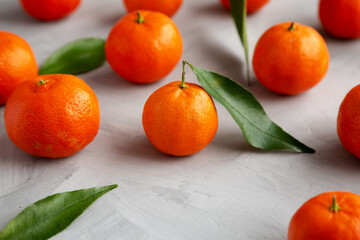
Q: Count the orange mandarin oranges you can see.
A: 11